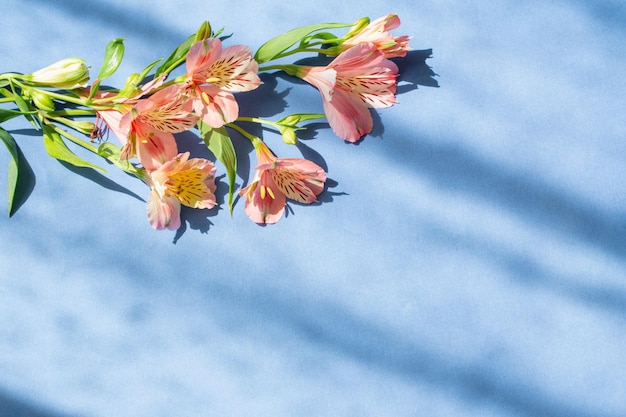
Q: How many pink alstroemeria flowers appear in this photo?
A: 6